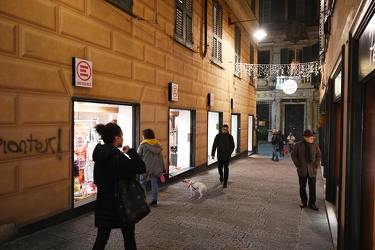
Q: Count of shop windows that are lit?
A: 5